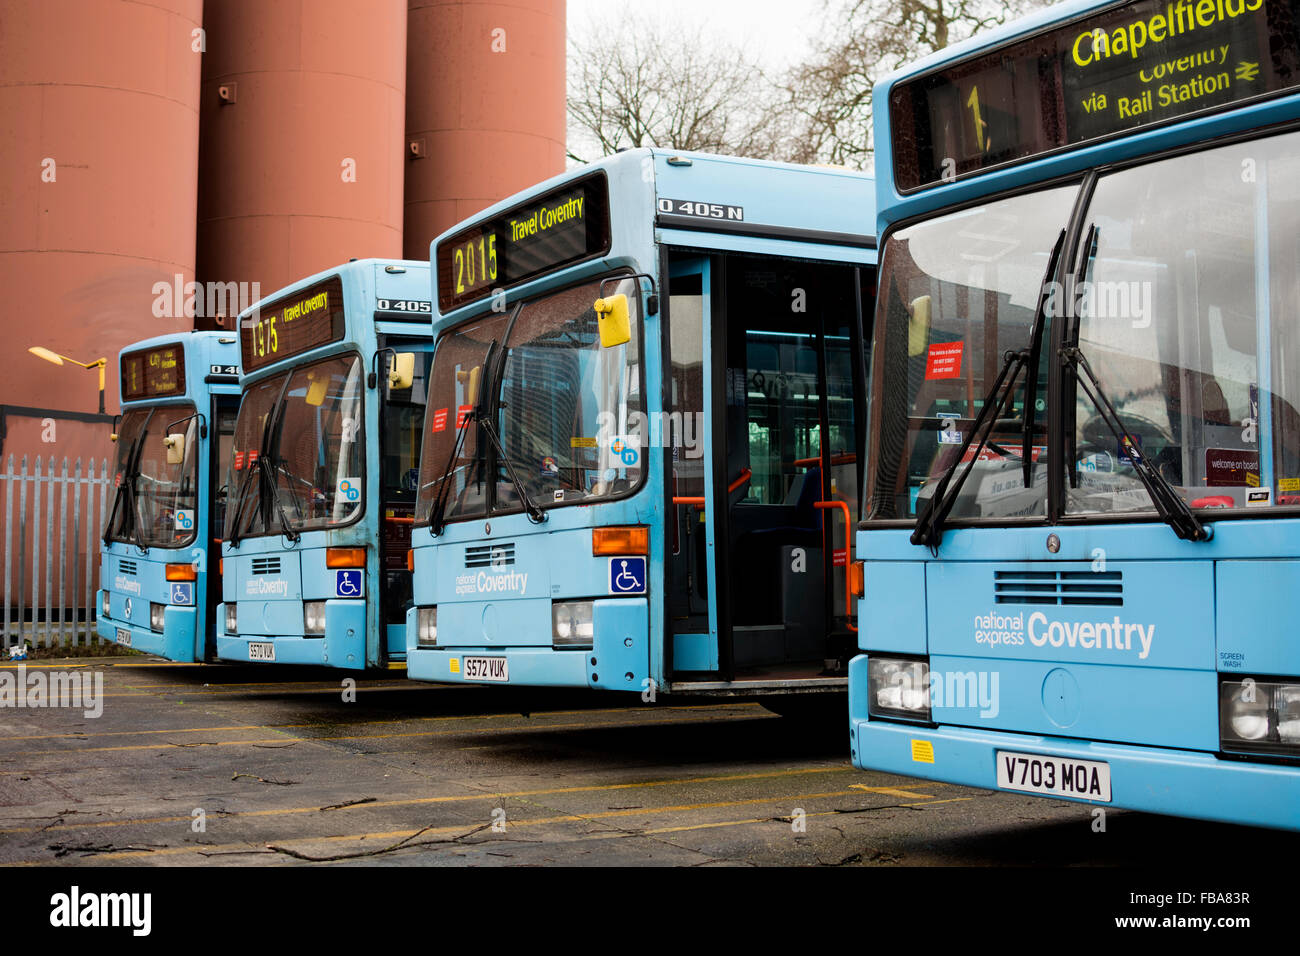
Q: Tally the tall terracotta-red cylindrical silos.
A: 3